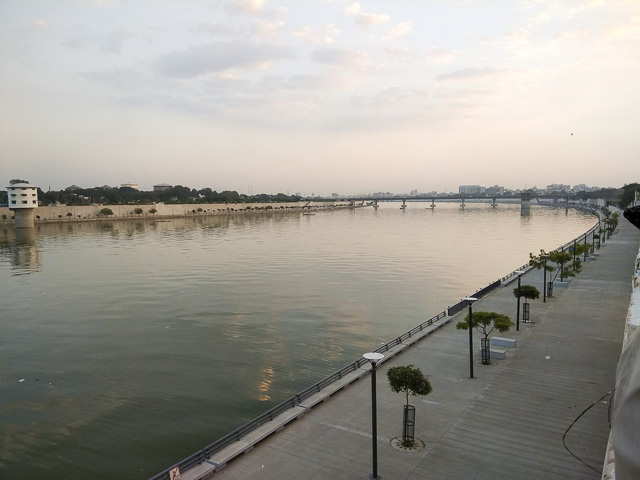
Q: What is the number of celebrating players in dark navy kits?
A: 0